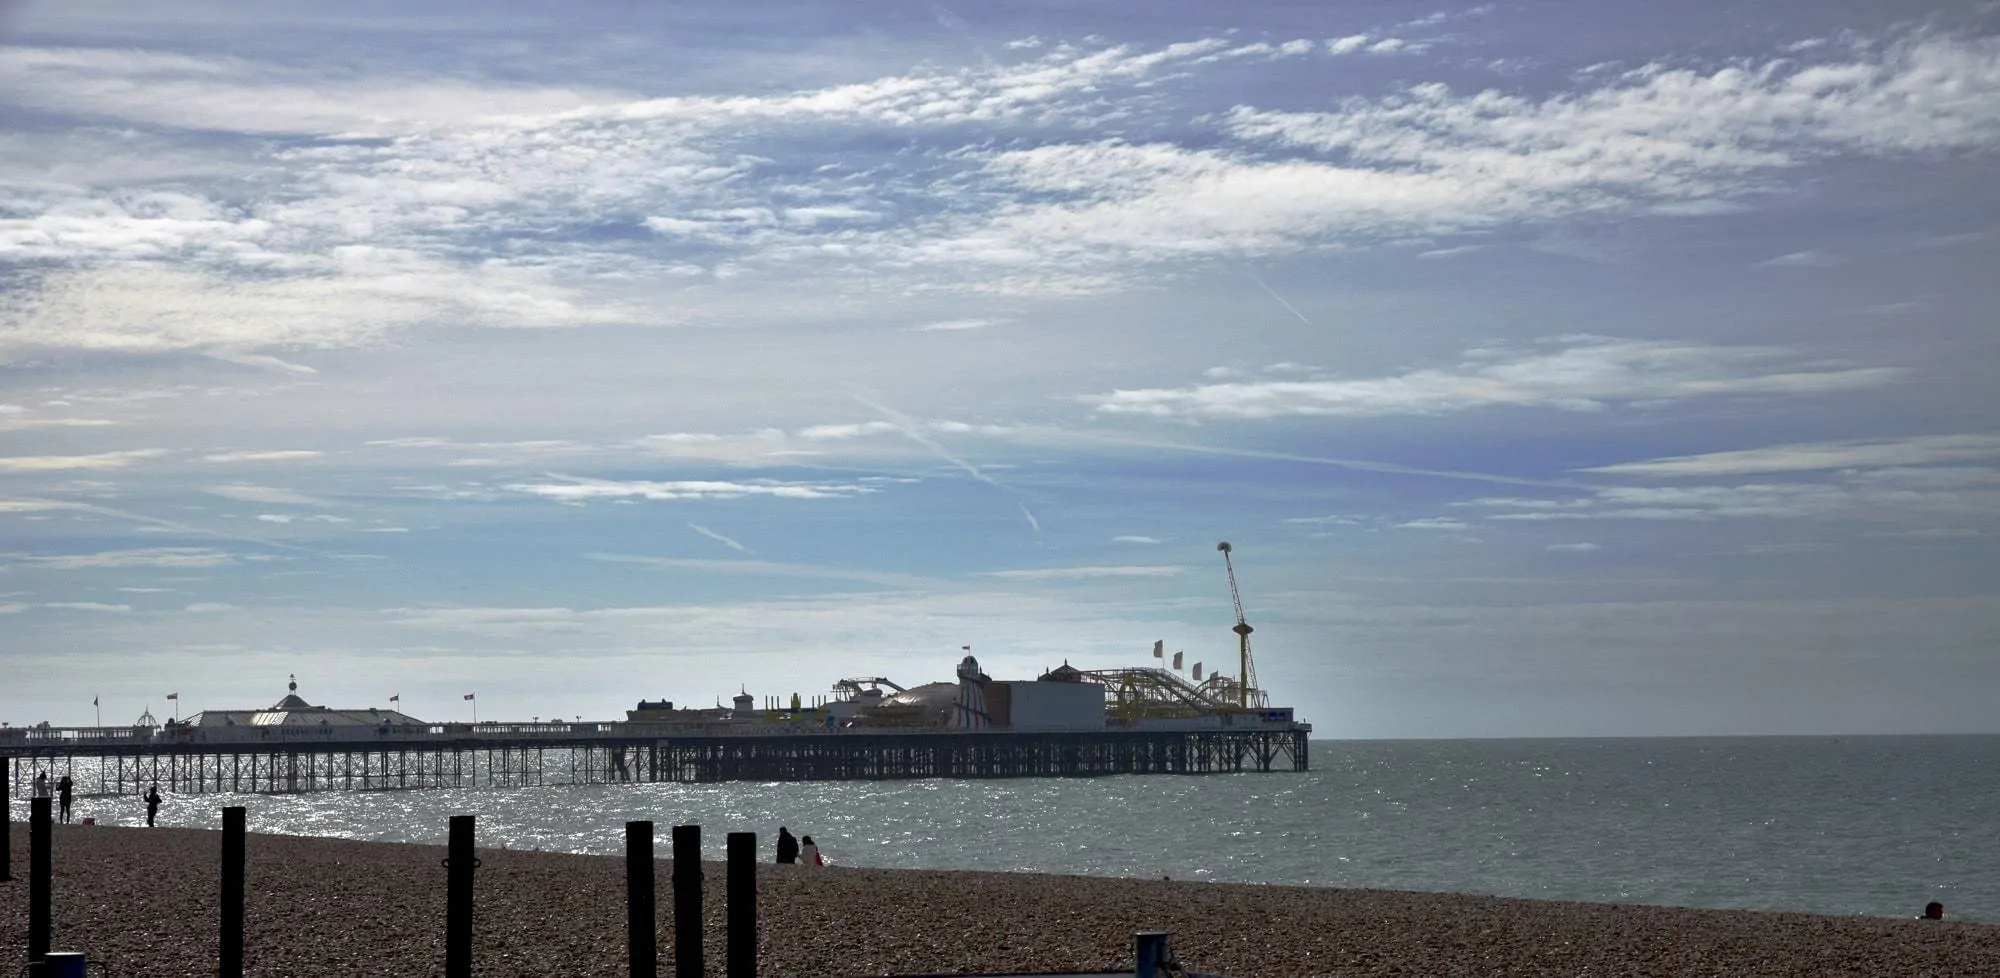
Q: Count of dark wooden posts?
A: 7